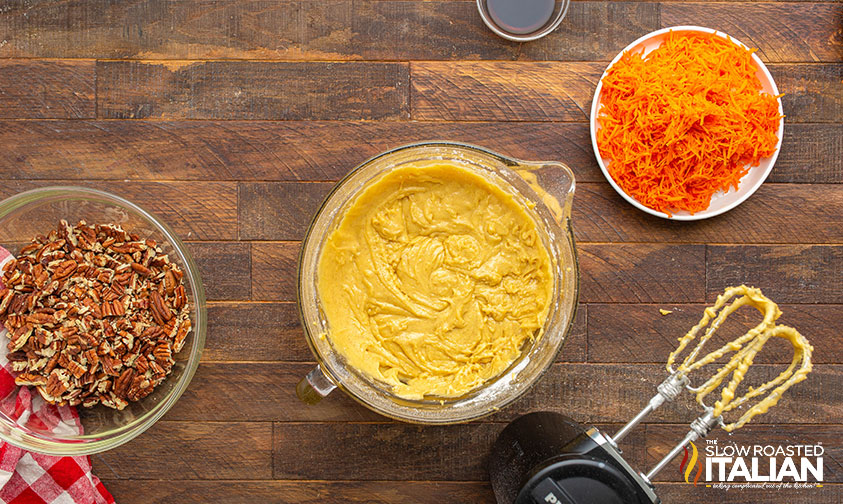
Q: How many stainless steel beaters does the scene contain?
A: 2